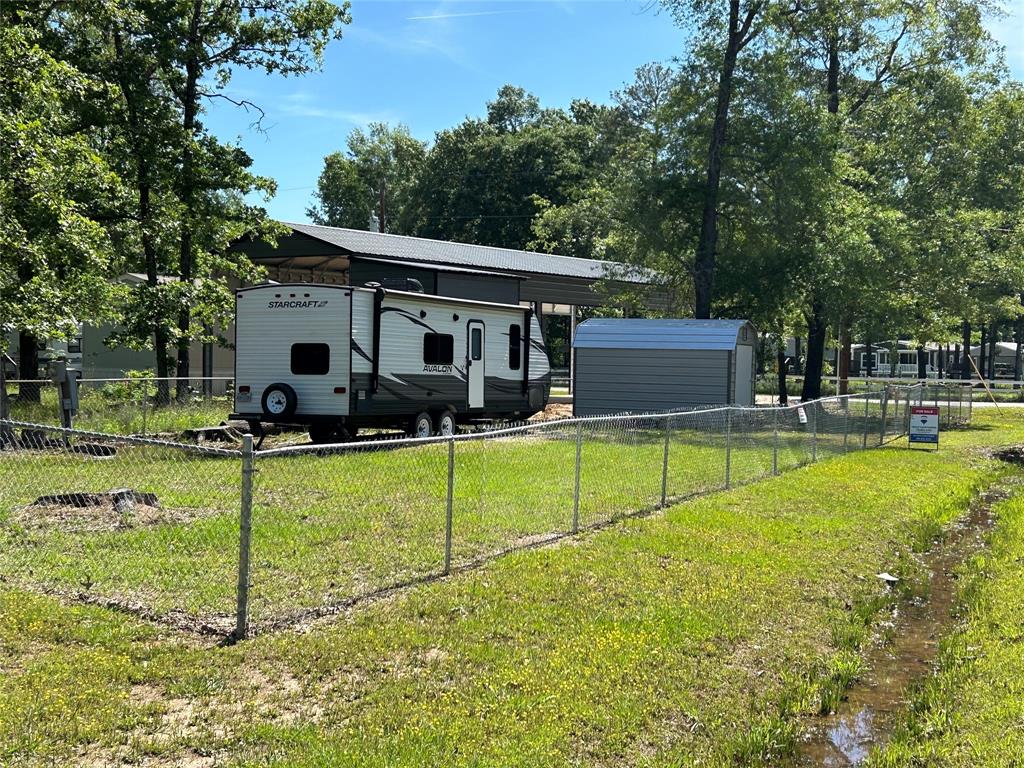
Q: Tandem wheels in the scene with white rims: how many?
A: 2